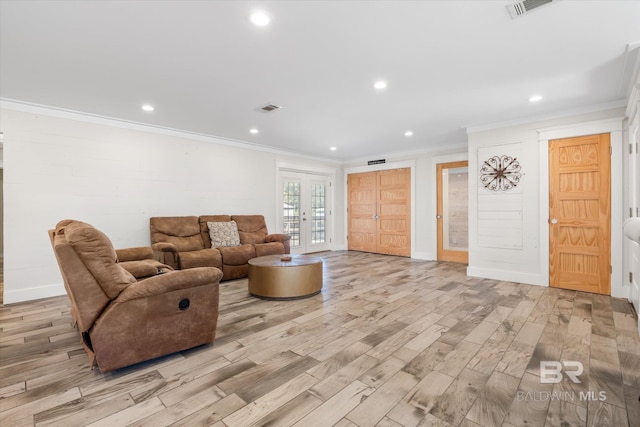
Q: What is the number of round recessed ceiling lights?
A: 7